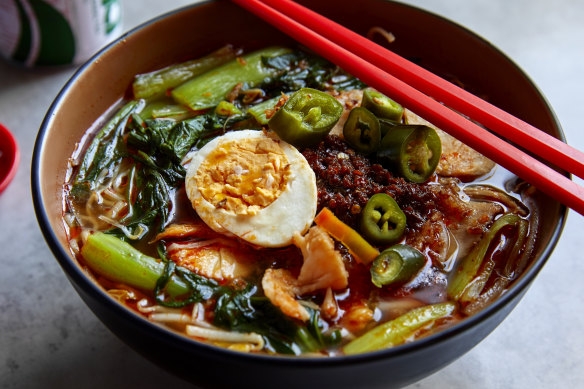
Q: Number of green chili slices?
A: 6